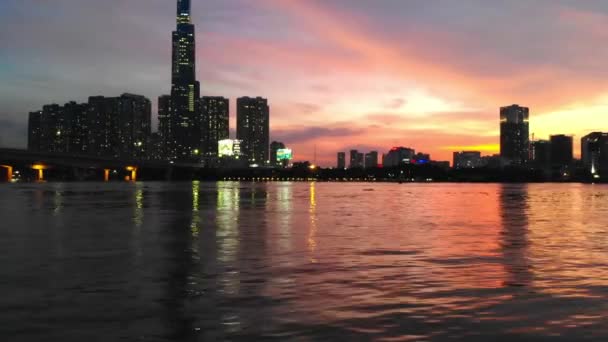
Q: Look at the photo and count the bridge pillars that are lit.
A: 4